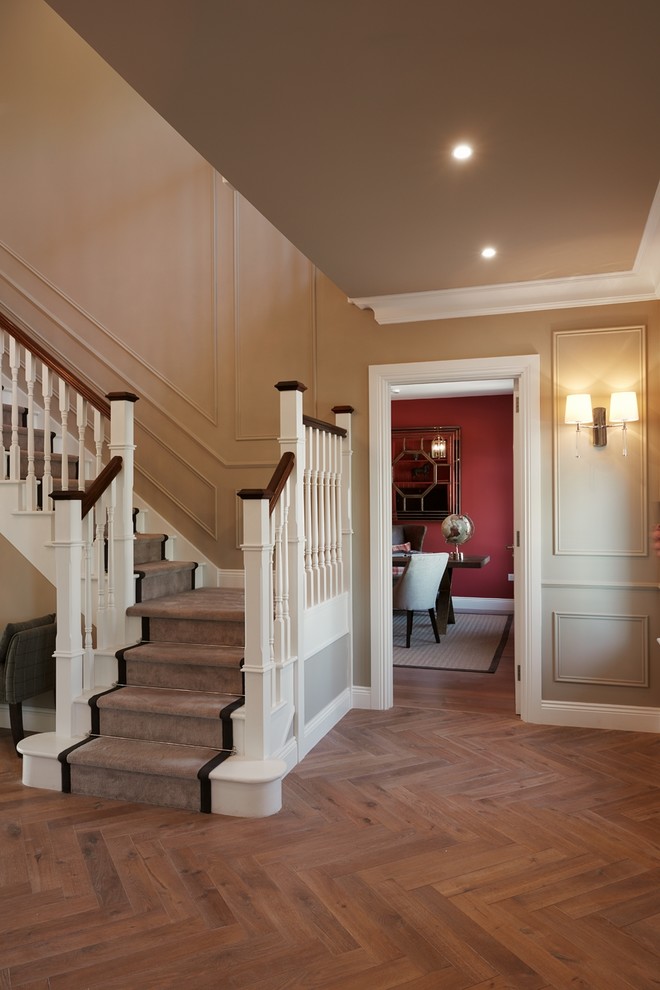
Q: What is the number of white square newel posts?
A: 5